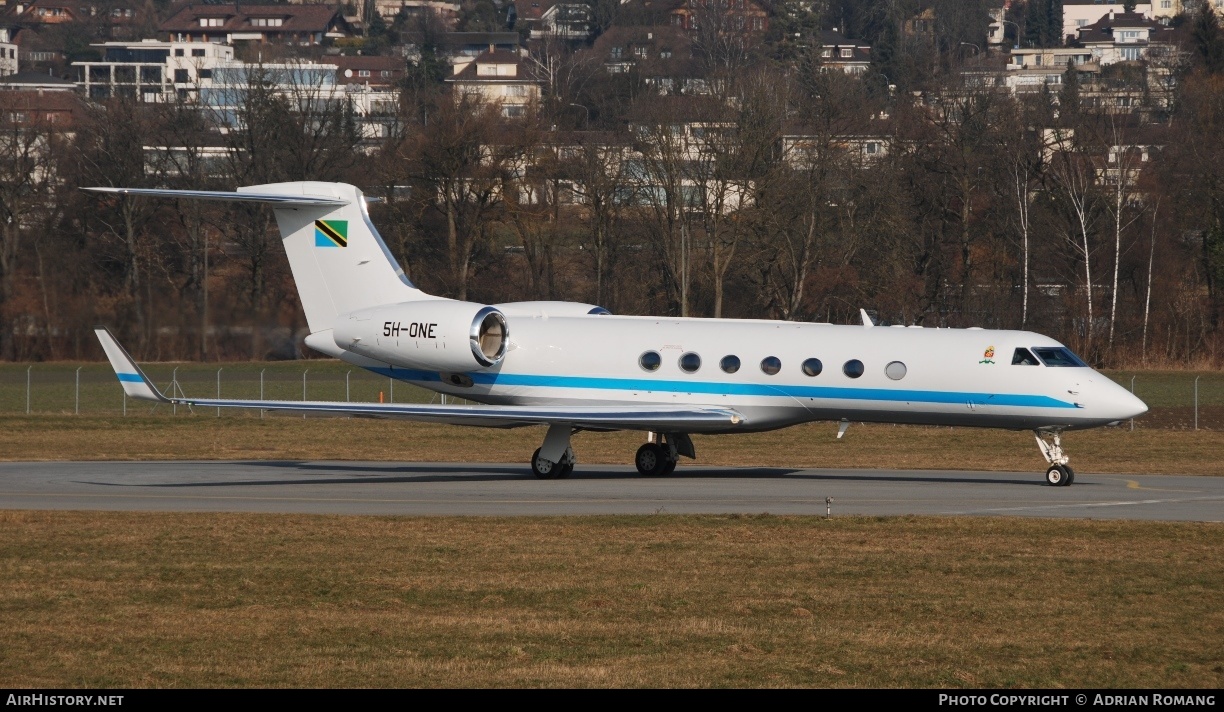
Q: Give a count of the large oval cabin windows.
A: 7